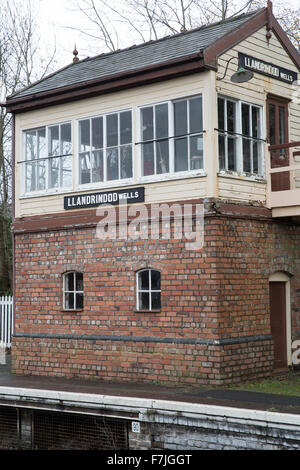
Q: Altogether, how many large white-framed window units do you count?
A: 4